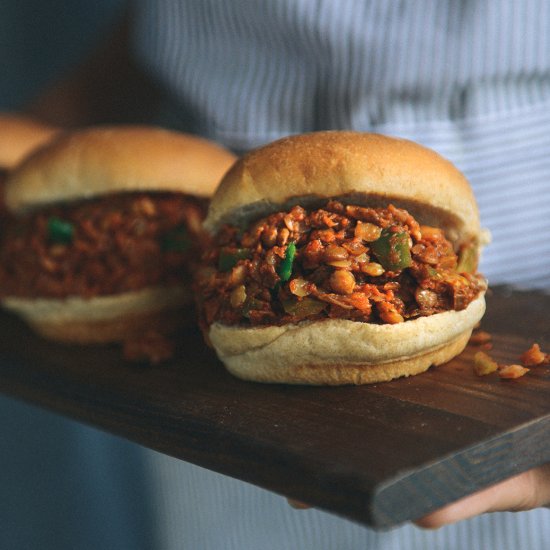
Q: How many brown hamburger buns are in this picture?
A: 3